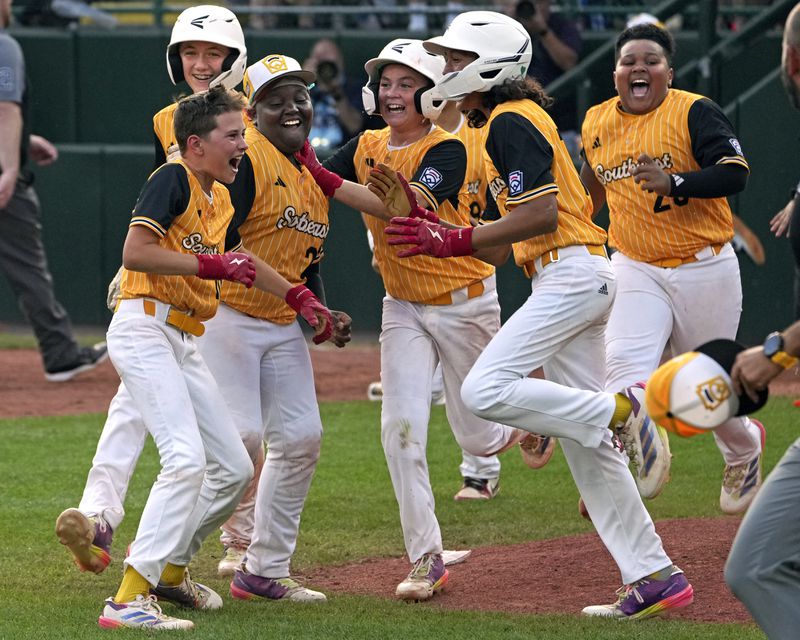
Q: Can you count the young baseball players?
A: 7